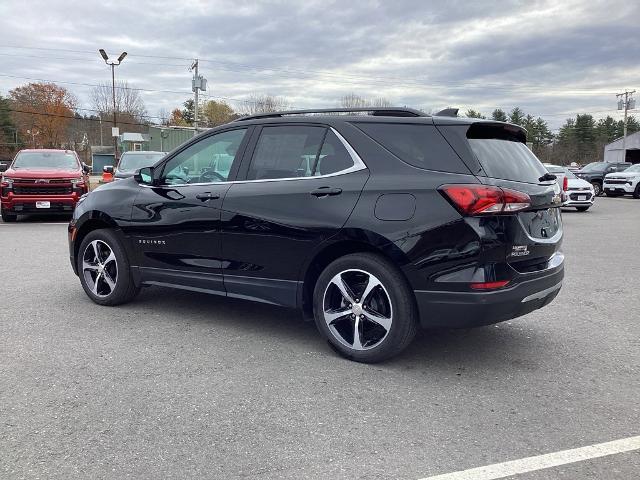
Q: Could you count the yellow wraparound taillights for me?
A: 0